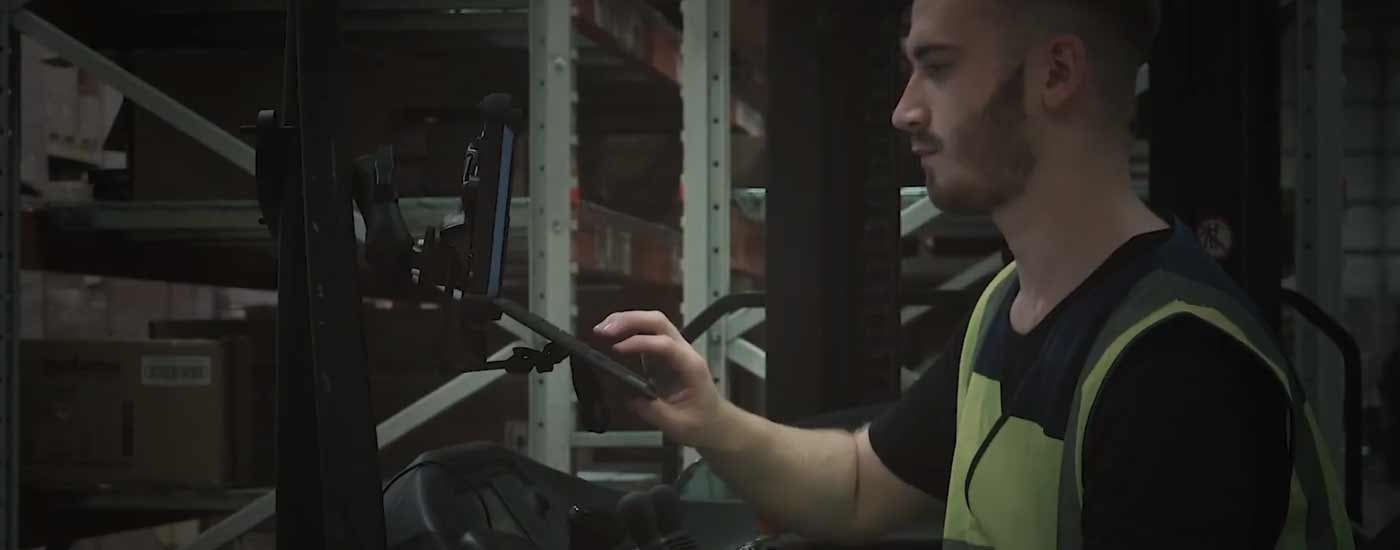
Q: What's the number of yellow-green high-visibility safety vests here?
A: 1